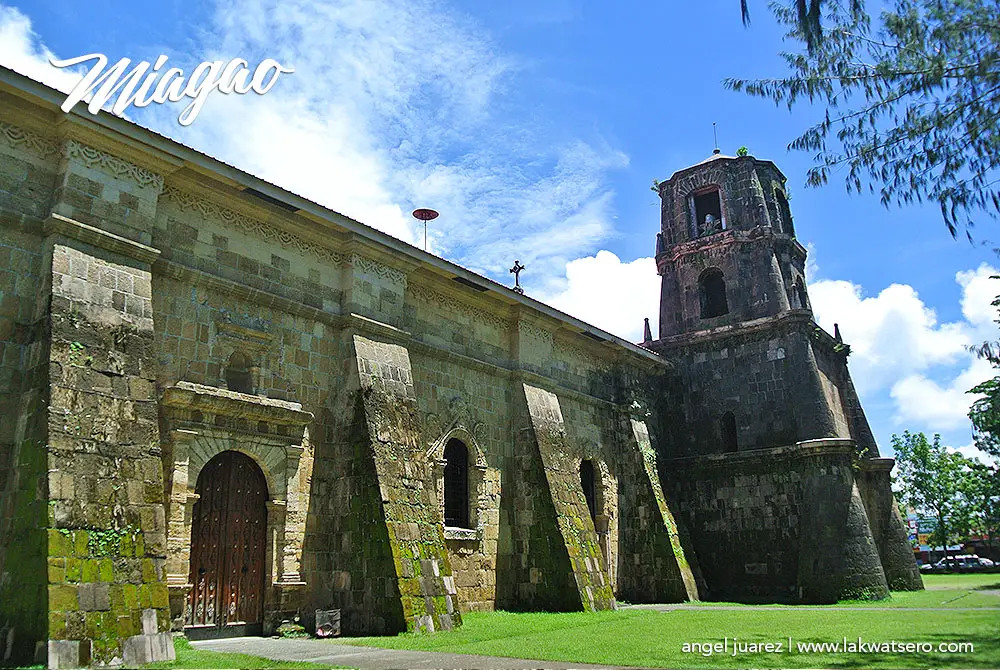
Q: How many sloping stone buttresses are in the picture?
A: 4